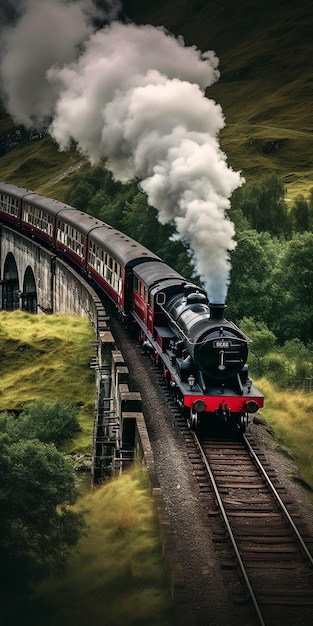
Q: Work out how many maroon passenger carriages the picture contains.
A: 4